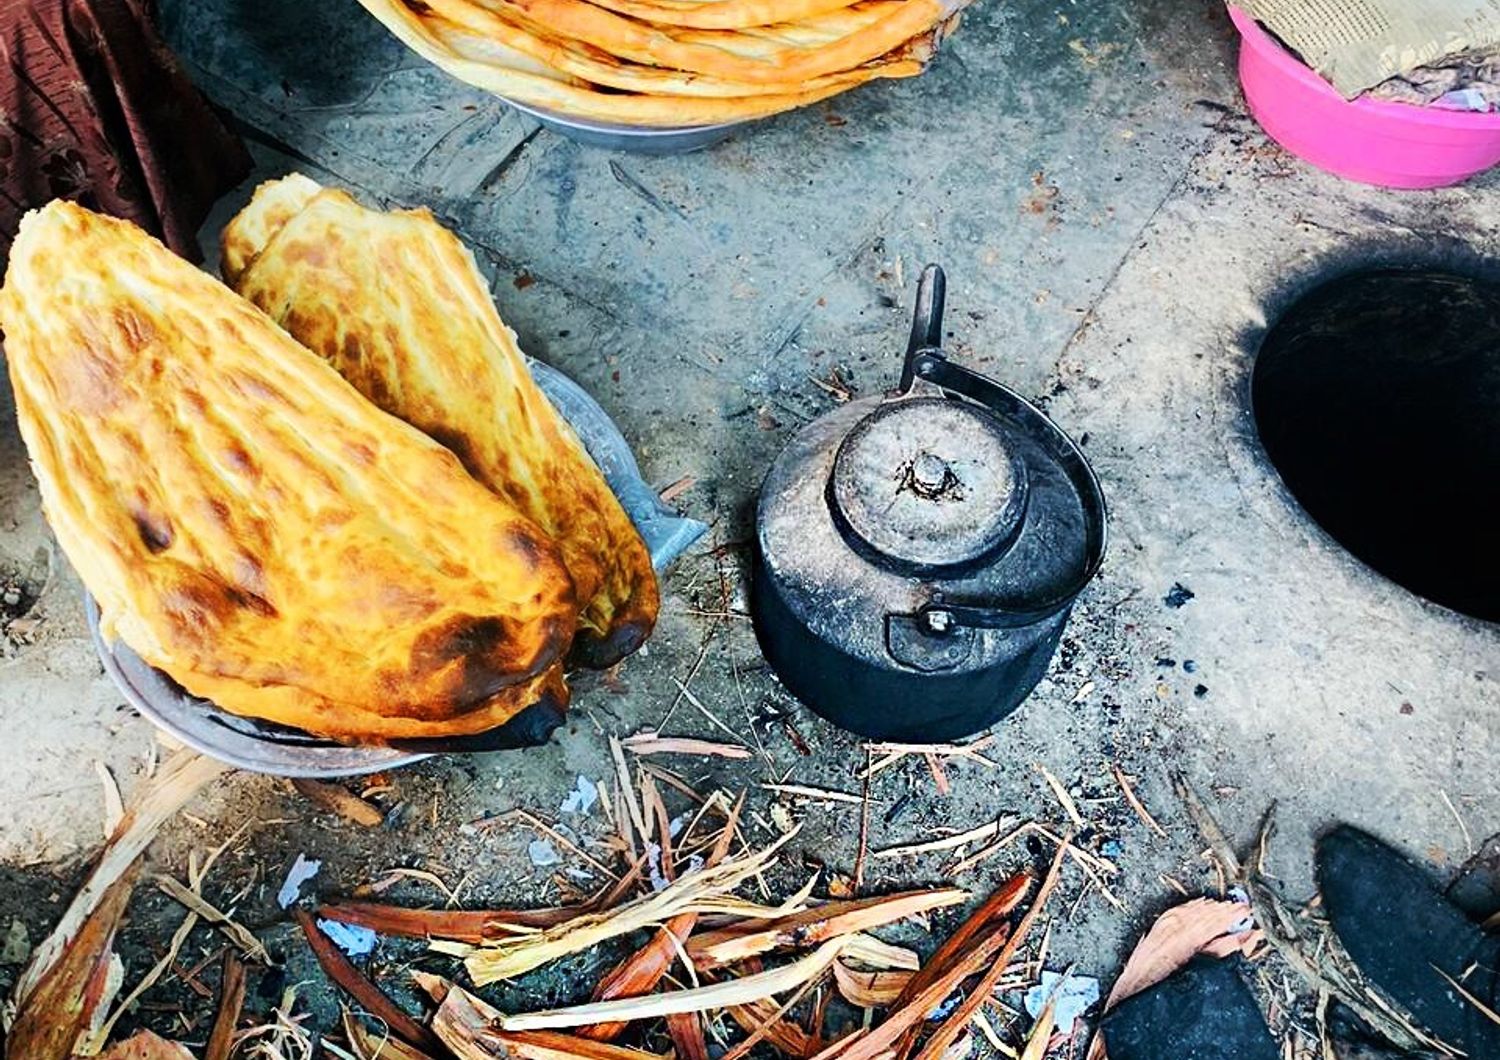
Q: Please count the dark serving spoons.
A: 0